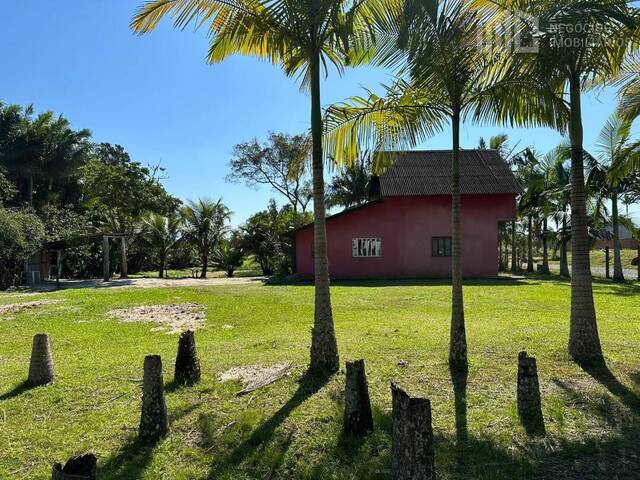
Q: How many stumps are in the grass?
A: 7